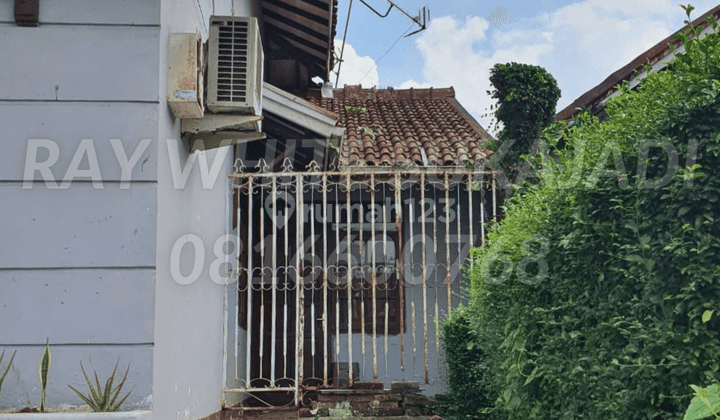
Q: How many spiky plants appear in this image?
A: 3